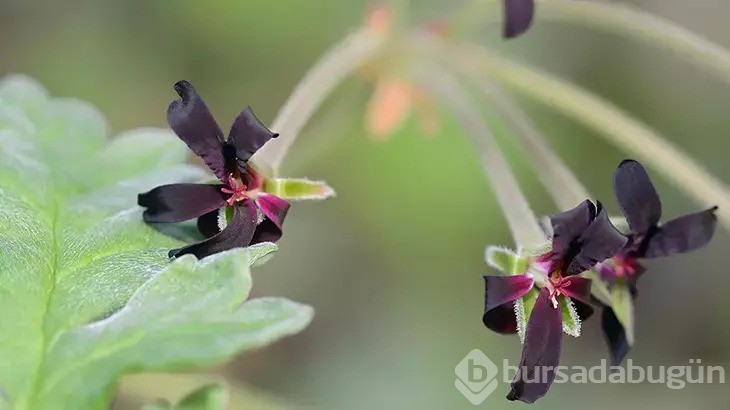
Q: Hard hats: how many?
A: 0